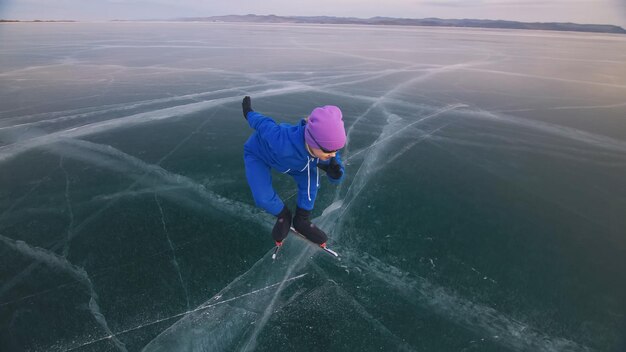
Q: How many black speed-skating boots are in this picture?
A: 2